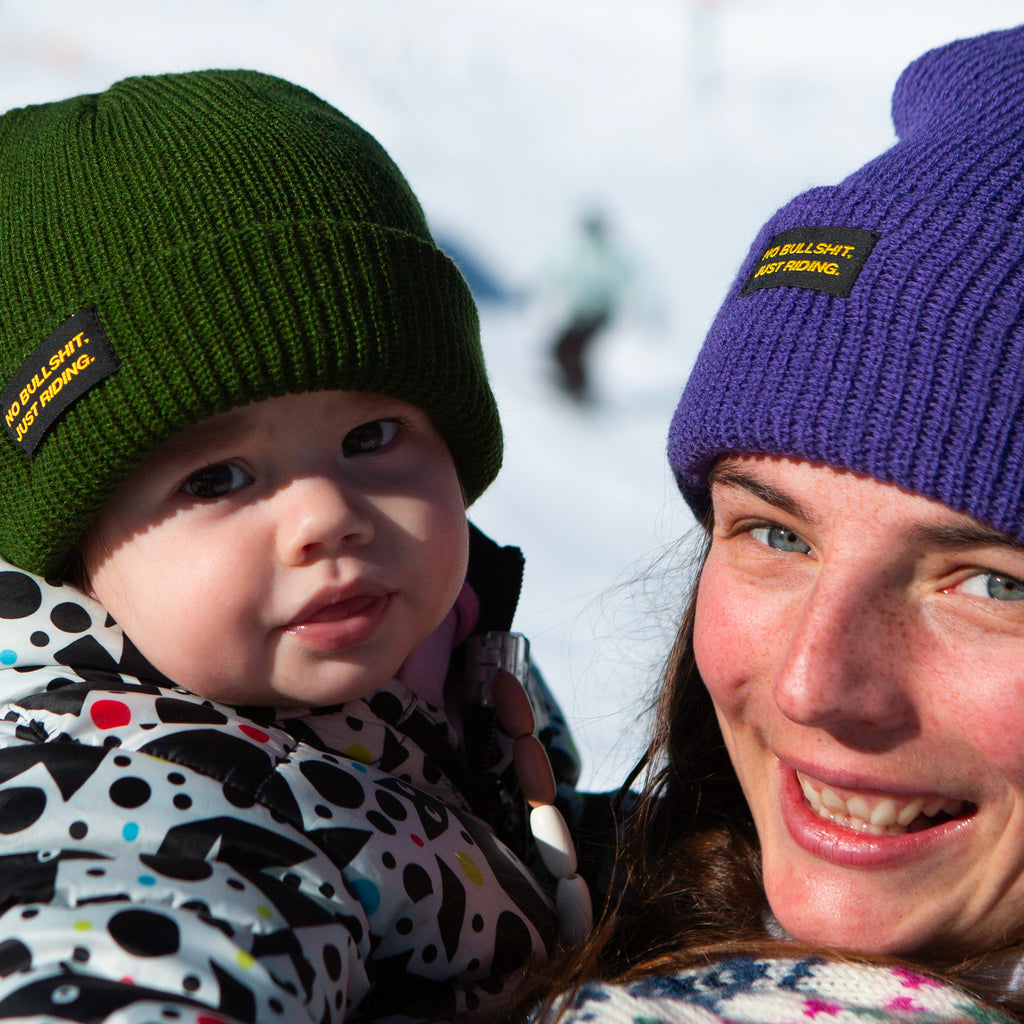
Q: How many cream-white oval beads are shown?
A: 2